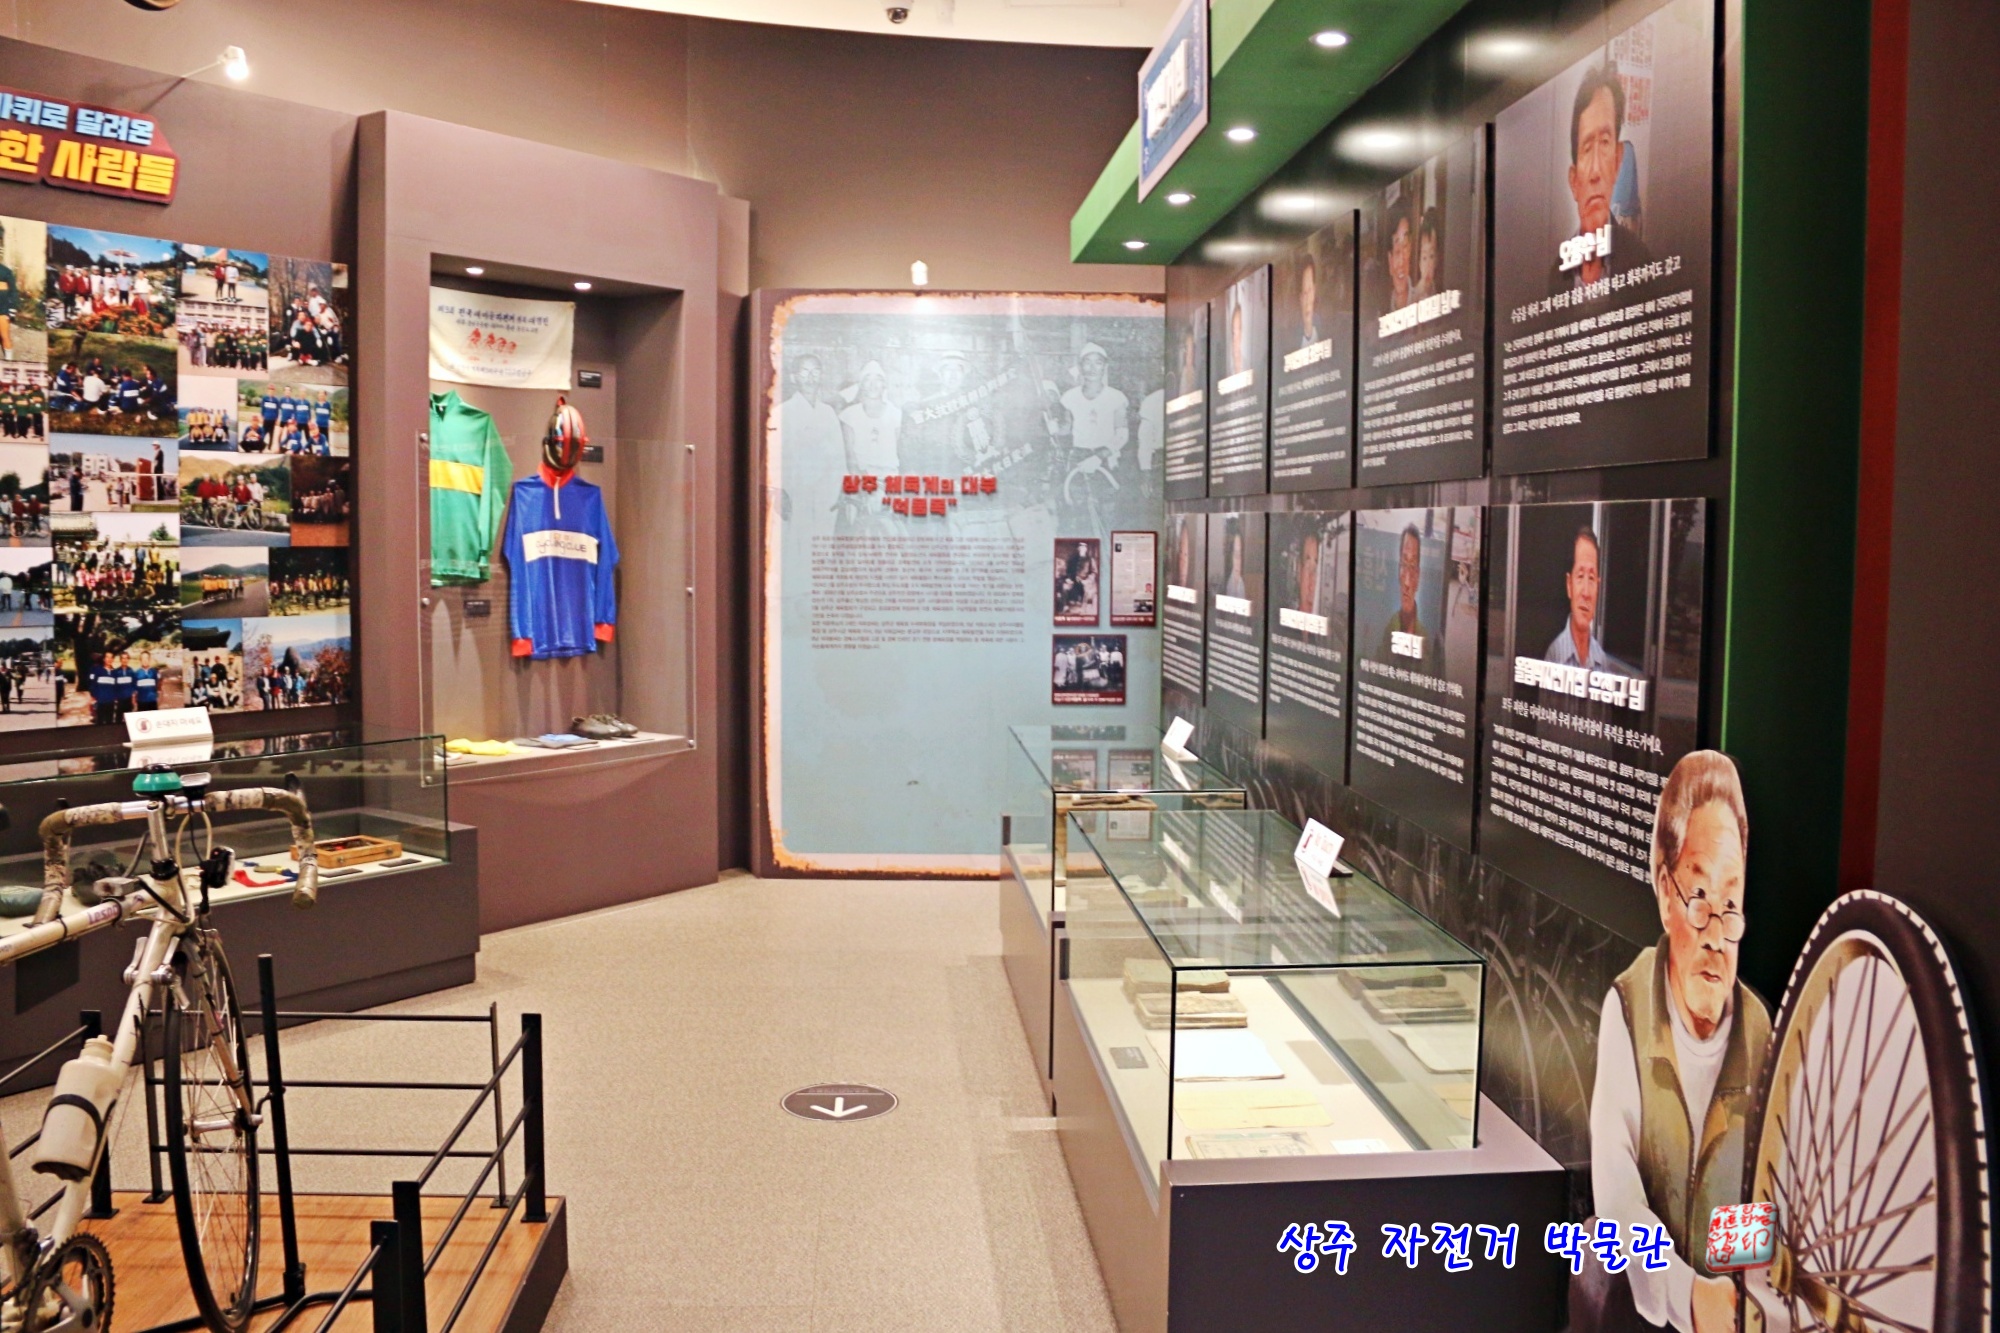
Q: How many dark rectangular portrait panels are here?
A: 10